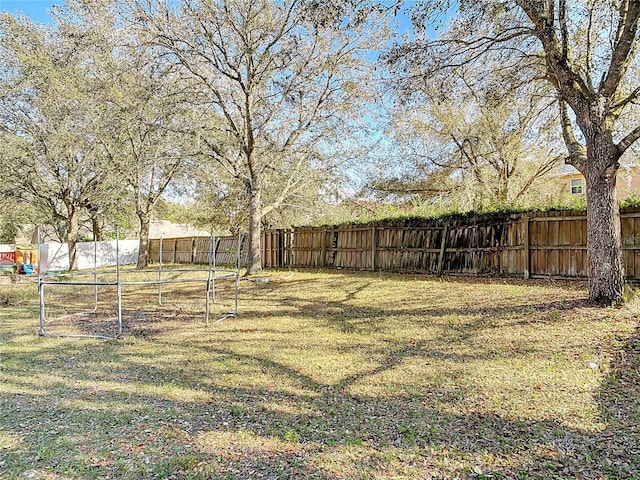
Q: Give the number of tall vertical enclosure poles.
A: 7